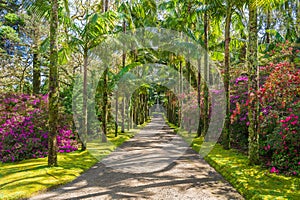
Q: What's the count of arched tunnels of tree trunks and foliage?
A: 1